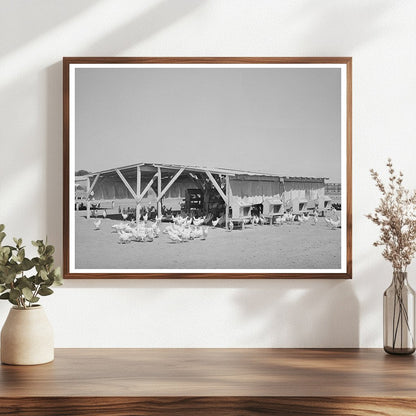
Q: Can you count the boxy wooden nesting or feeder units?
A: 4